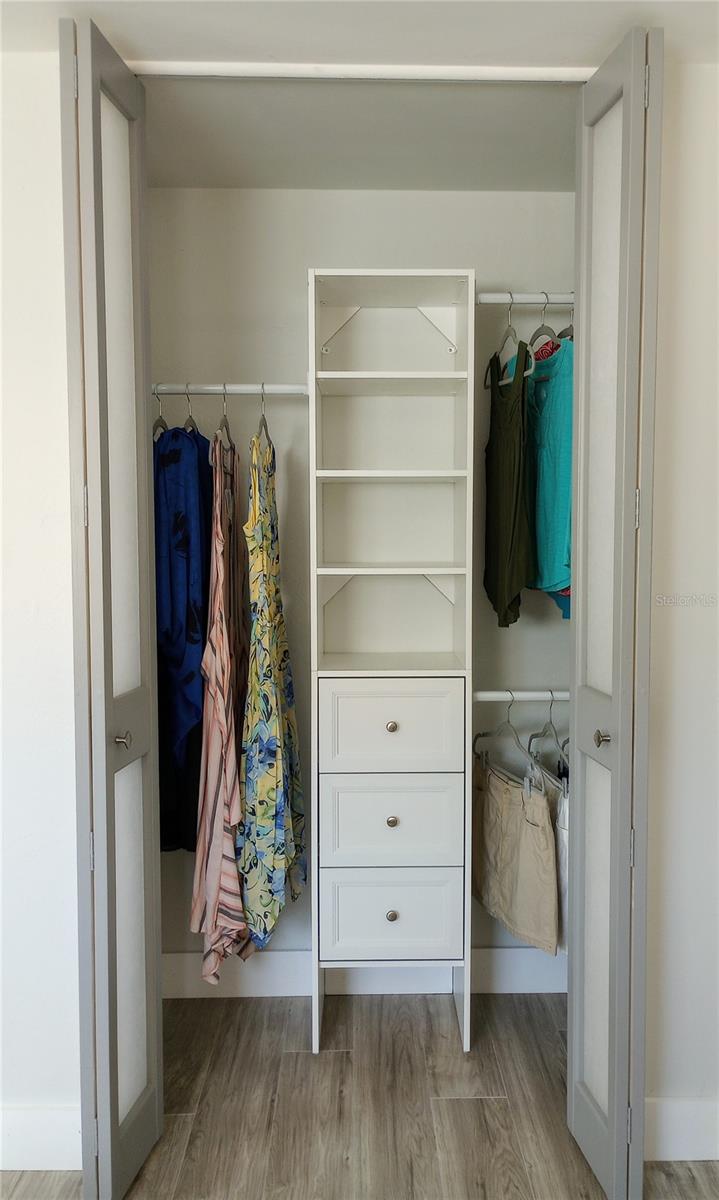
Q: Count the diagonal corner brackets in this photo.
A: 4